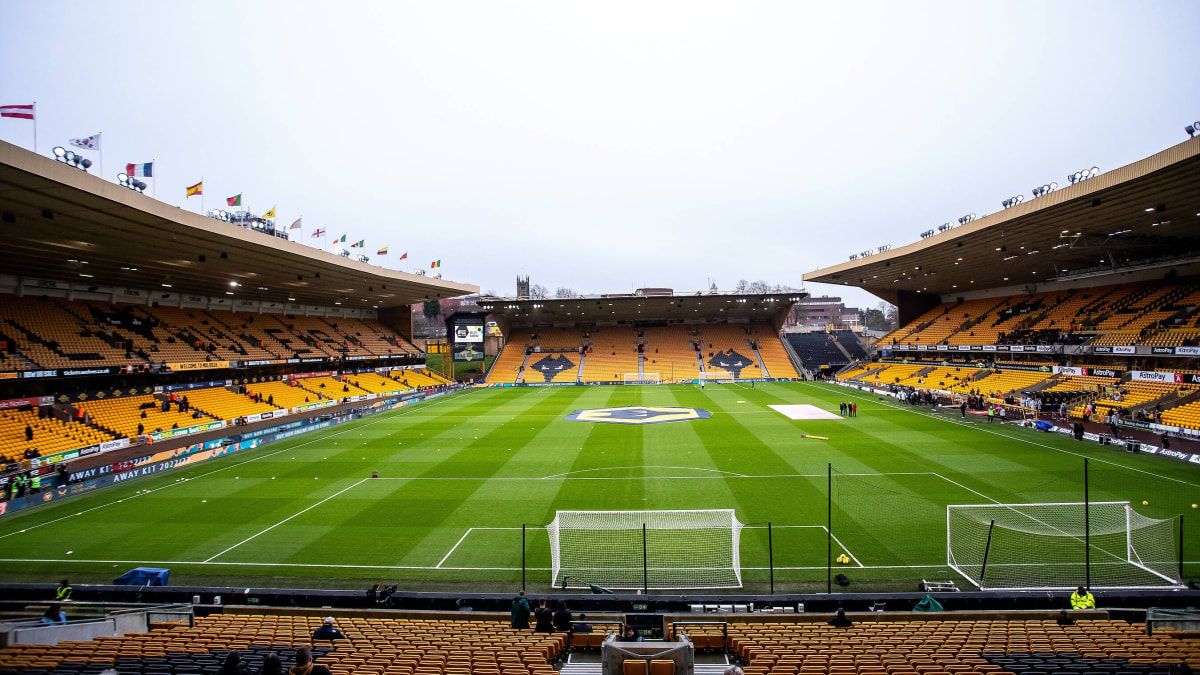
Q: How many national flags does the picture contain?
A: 11